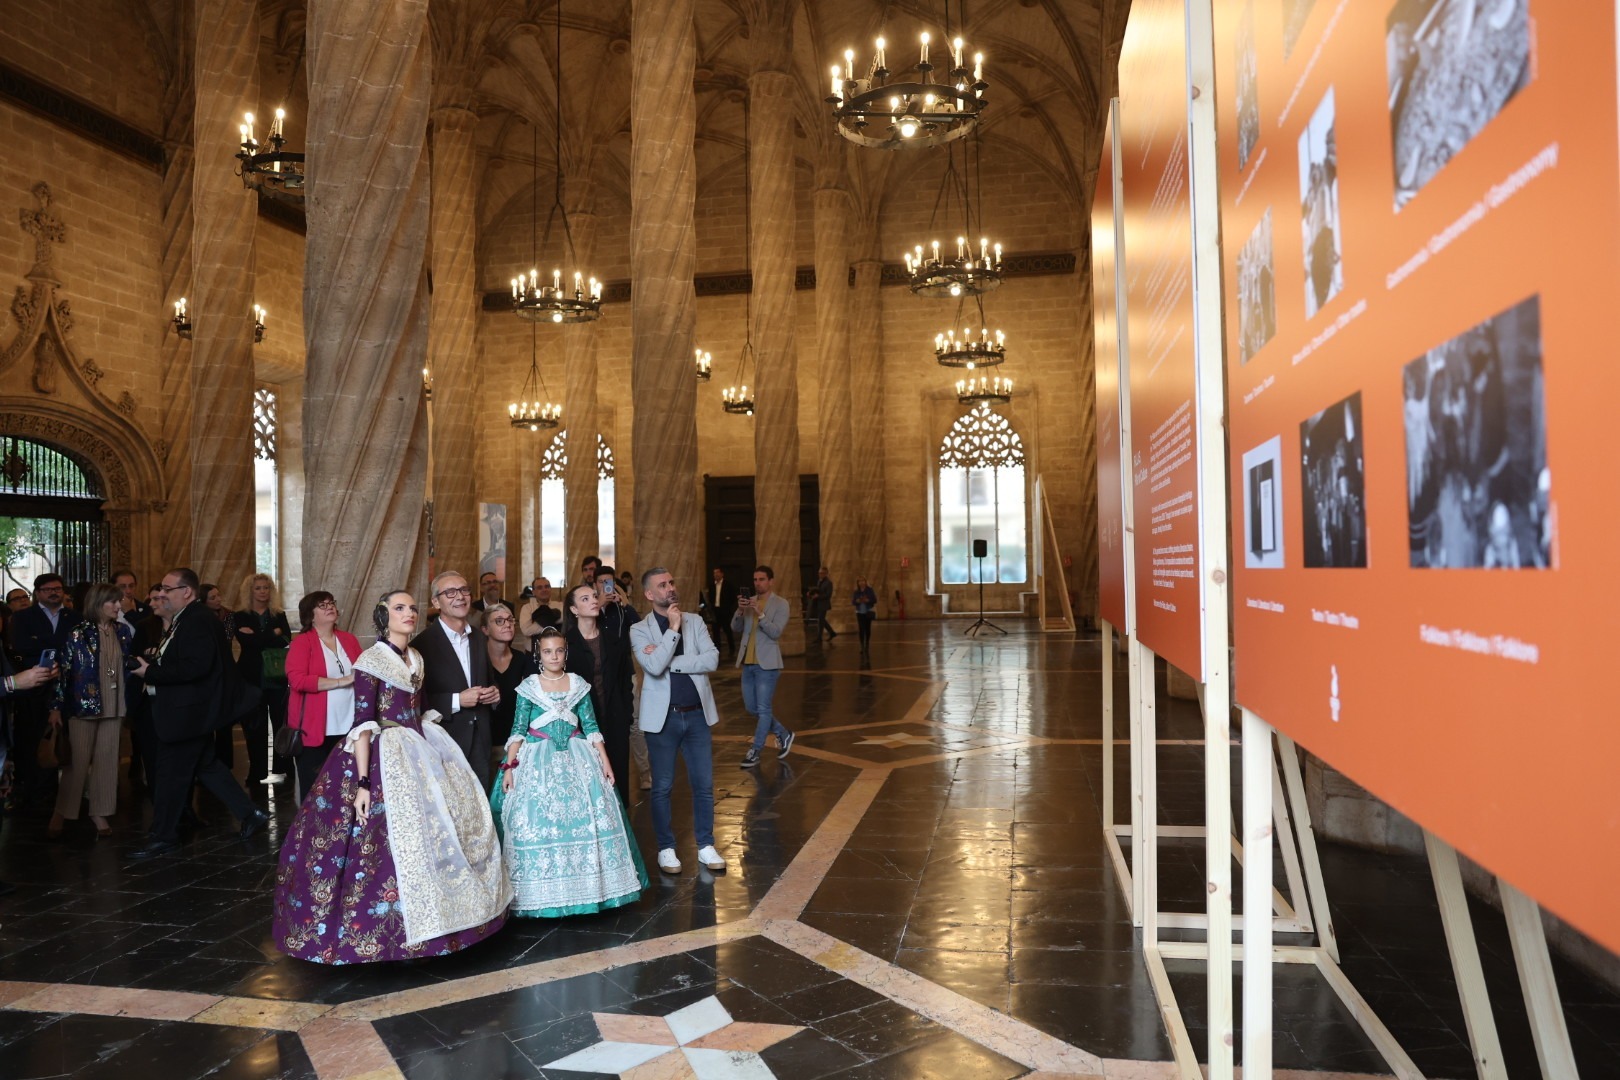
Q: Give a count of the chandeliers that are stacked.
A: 4